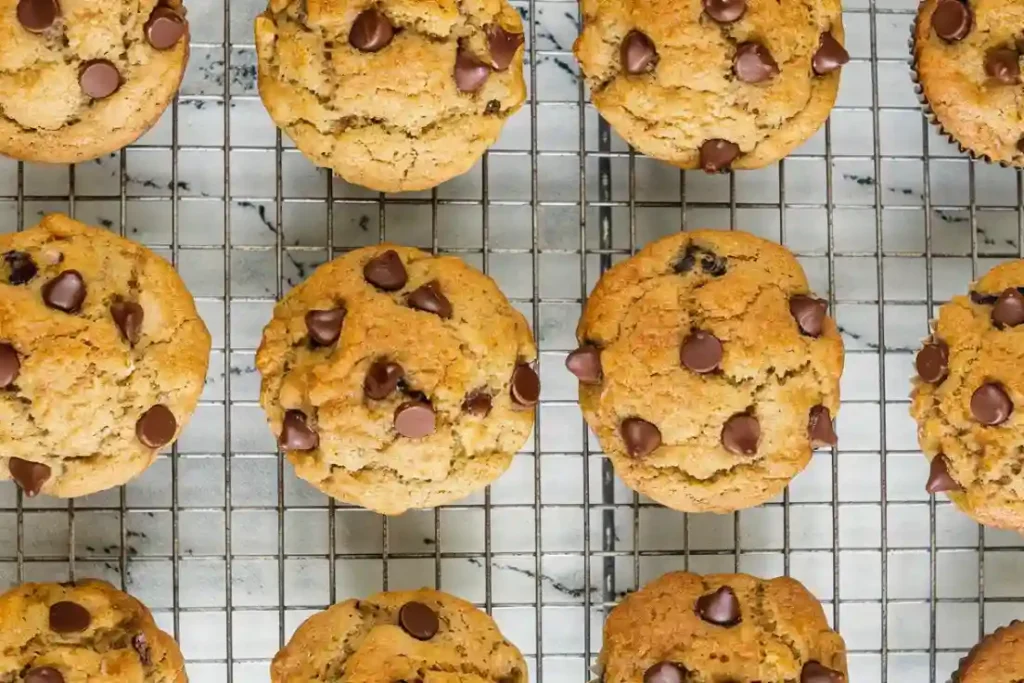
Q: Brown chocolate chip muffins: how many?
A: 12